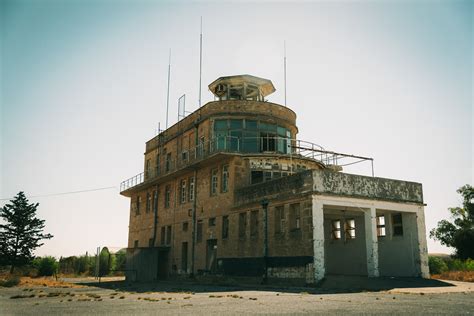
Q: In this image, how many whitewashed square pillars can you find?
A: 3